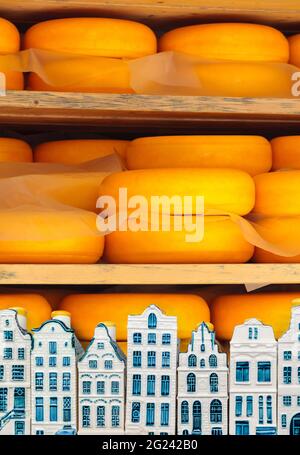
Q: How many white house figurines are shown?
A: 7